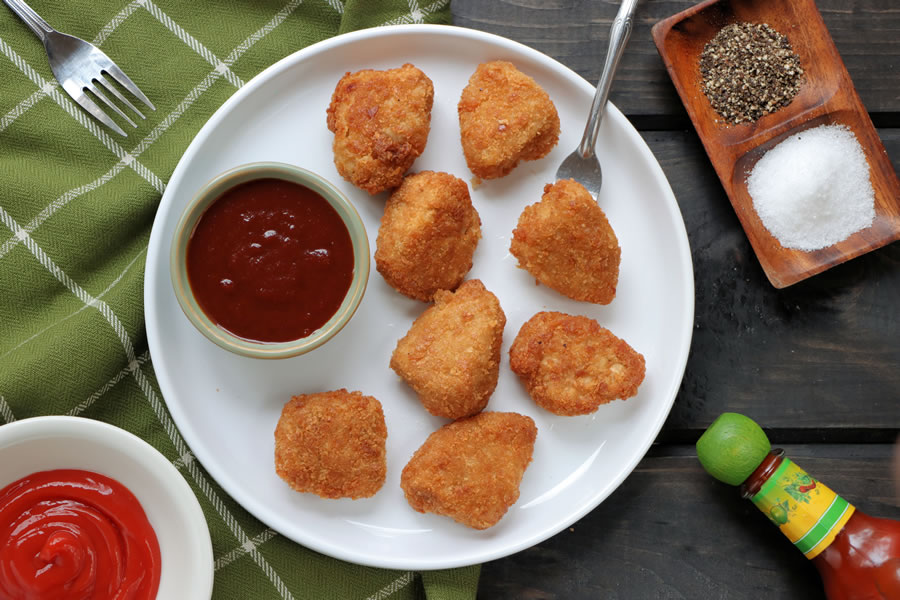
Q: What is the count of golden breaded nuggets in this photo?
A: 8